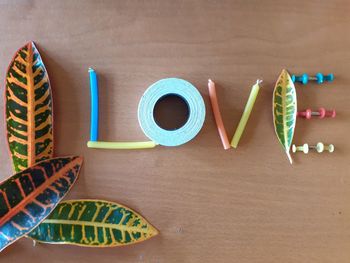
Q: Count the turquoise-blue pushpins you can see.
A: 2